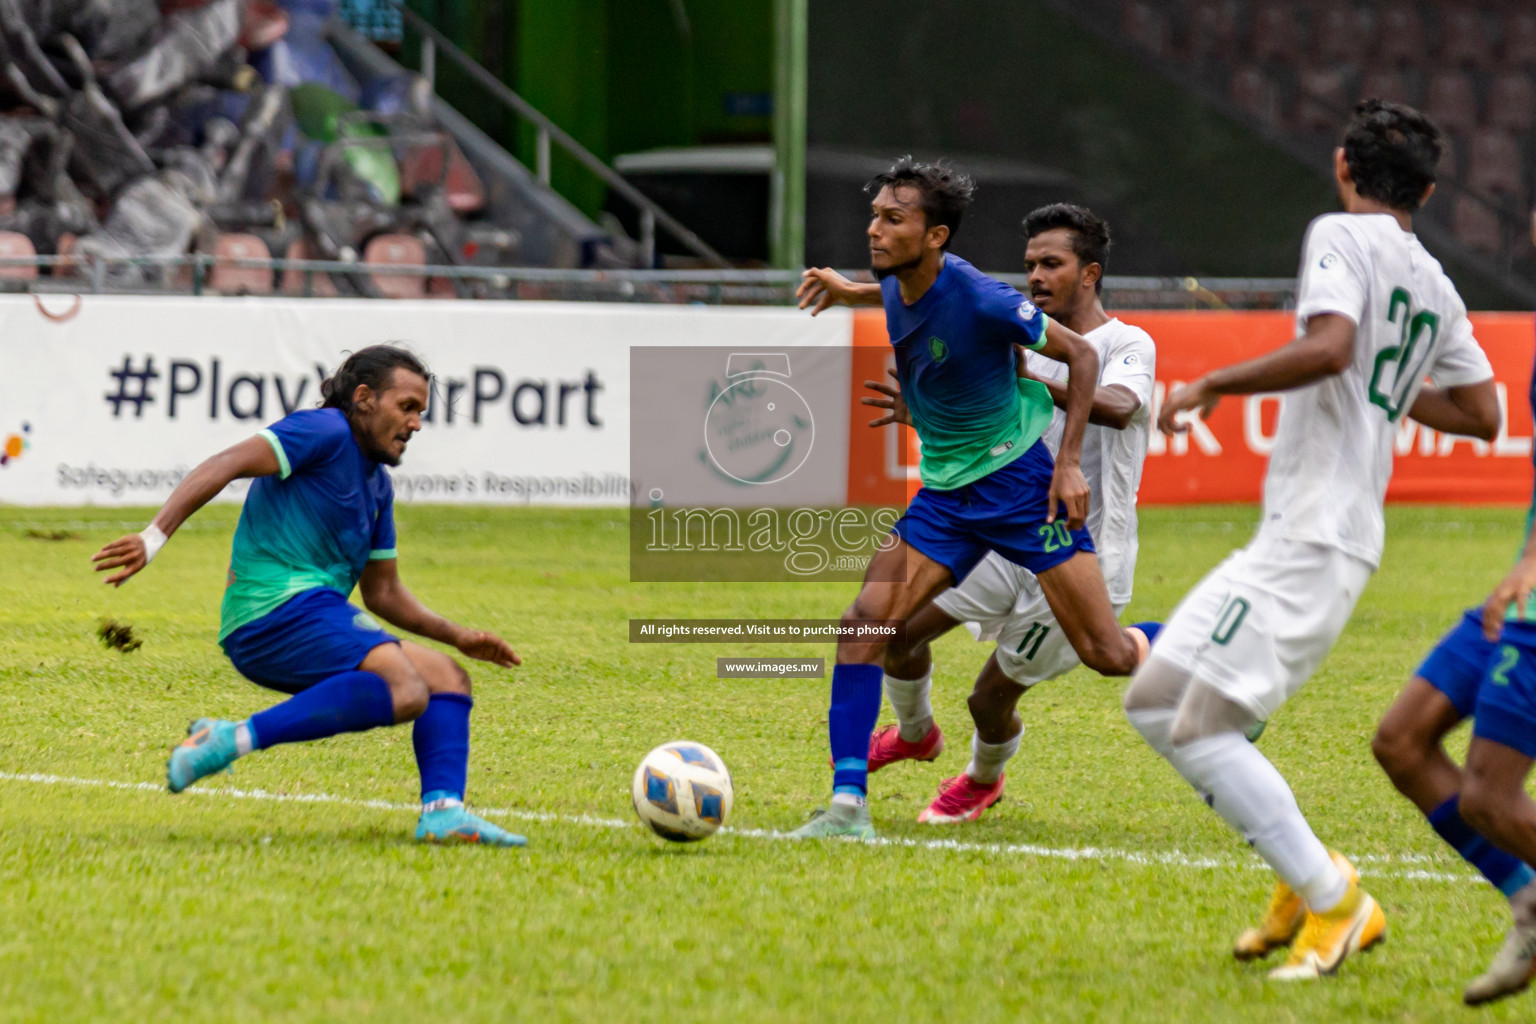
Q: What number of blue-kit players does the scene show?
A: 3